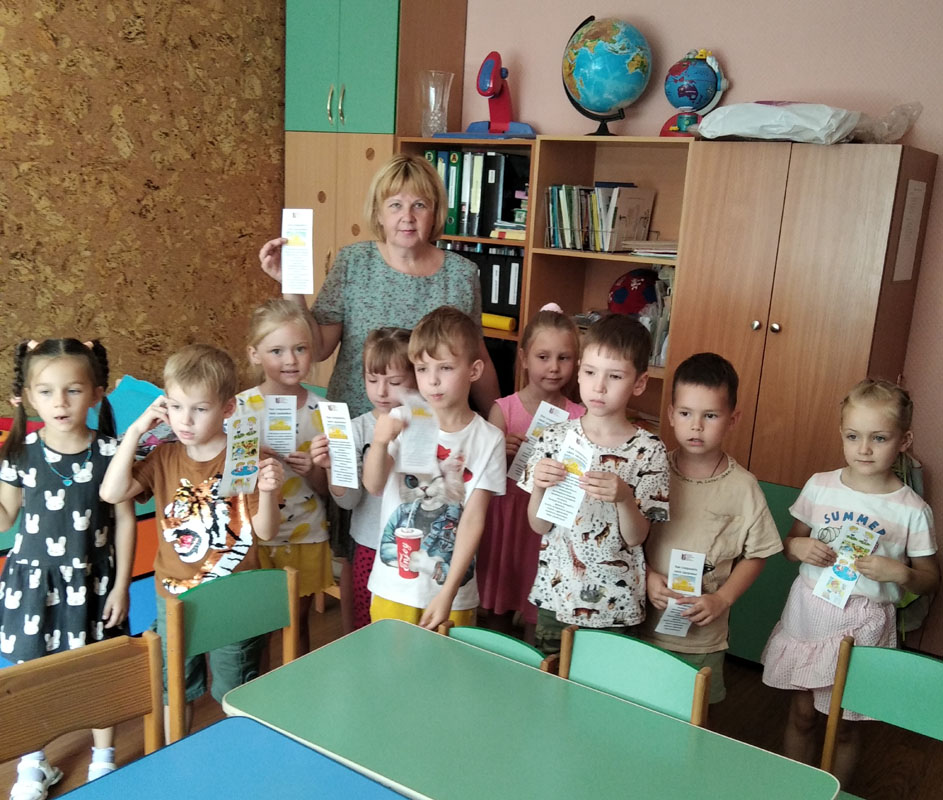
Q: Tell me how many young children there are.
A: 9